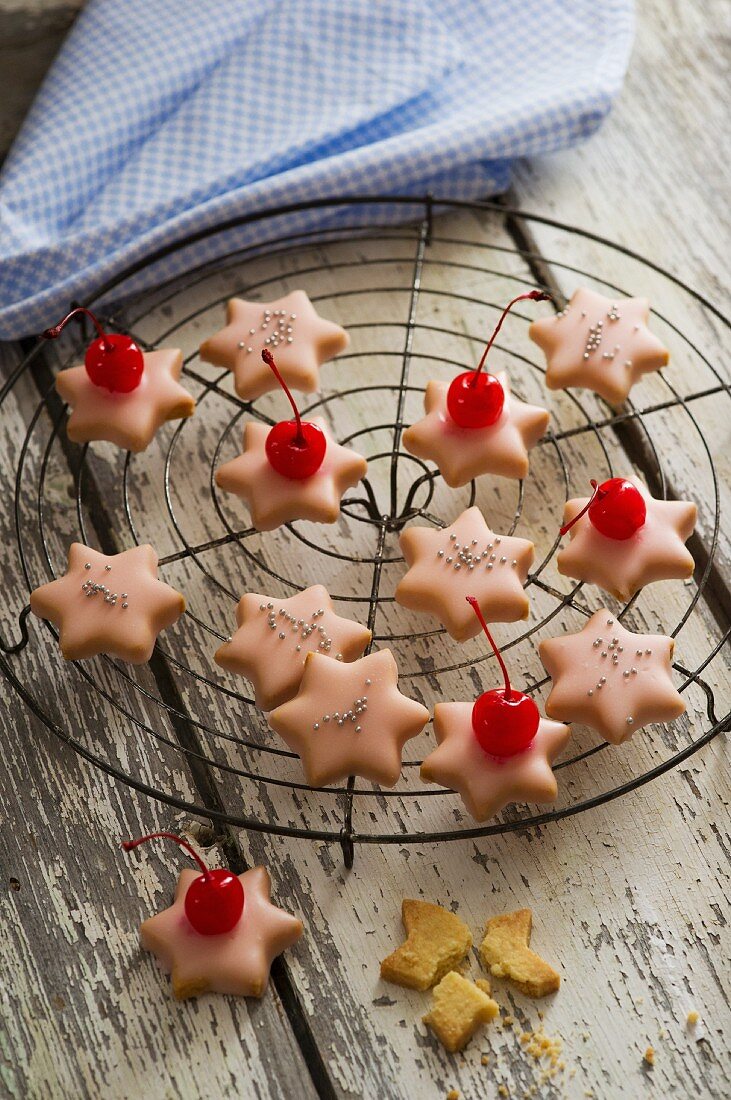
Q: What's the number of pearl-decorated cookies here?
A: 7